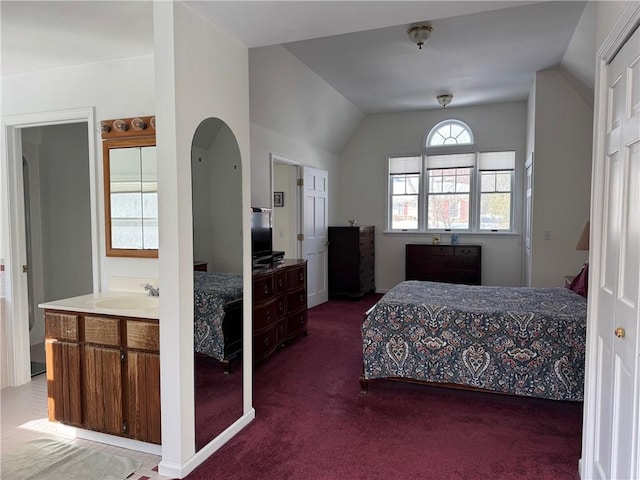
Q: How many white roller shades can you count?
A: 3